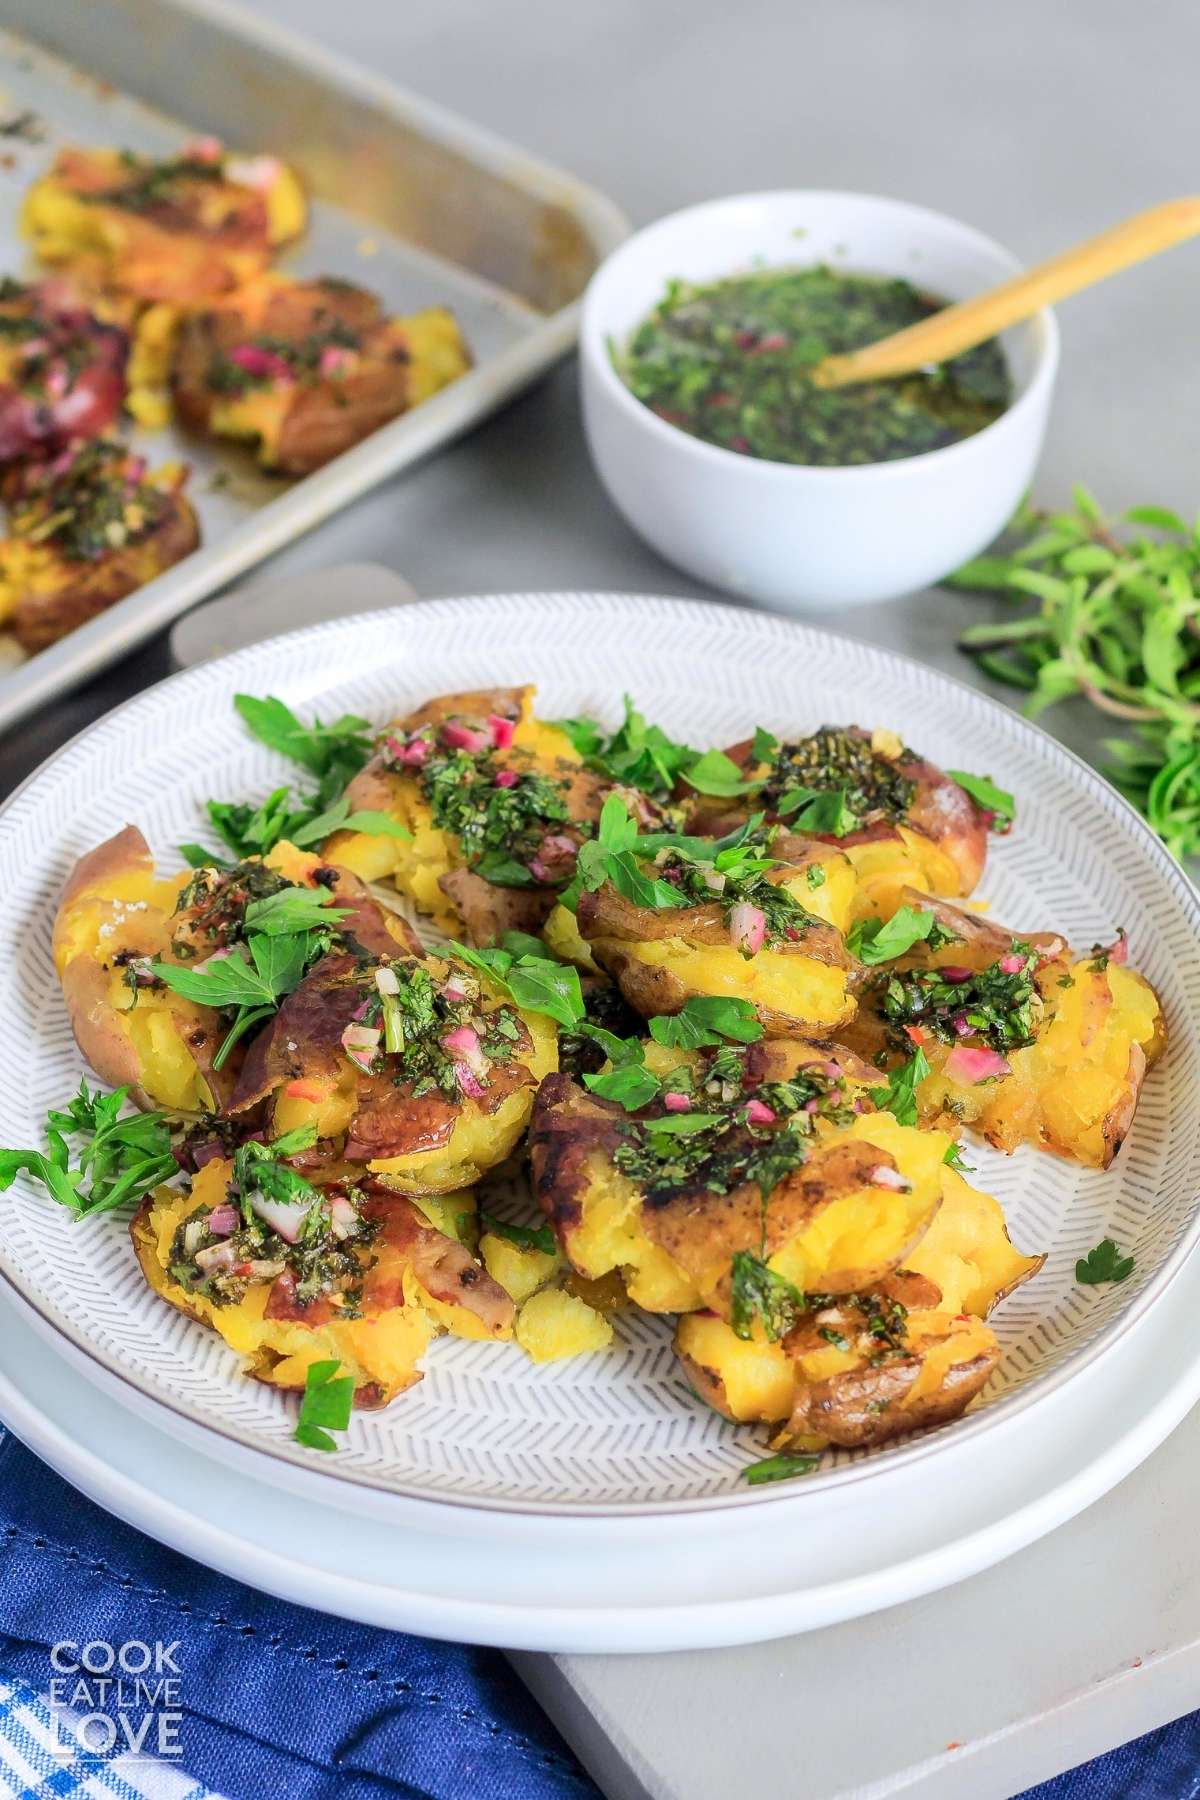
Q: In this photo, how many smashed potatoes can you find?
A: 13